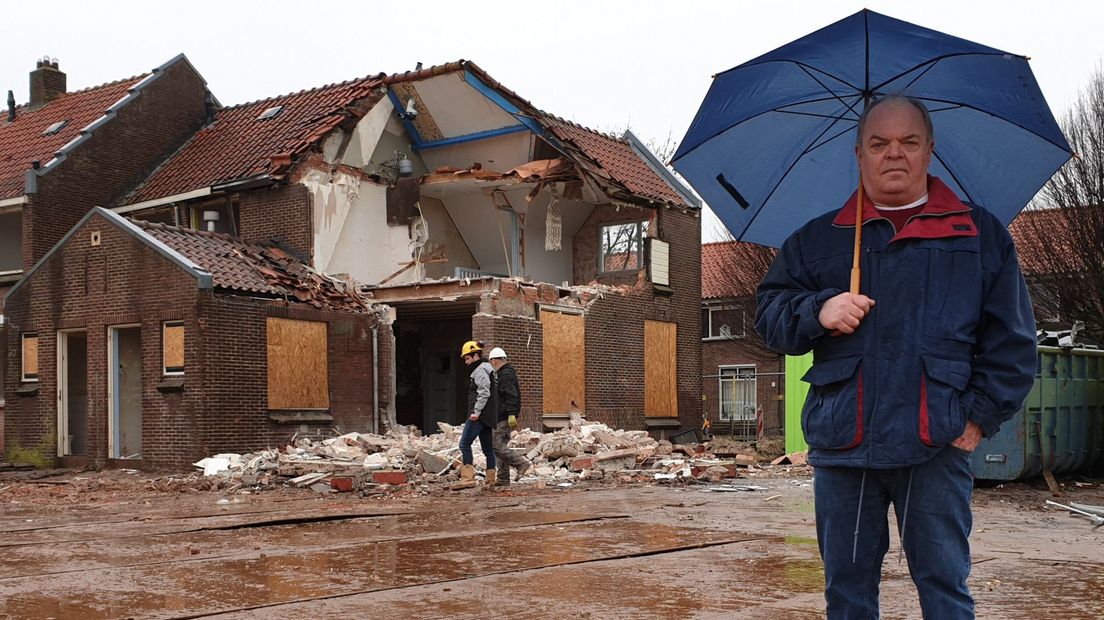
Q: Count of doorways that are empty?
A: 2